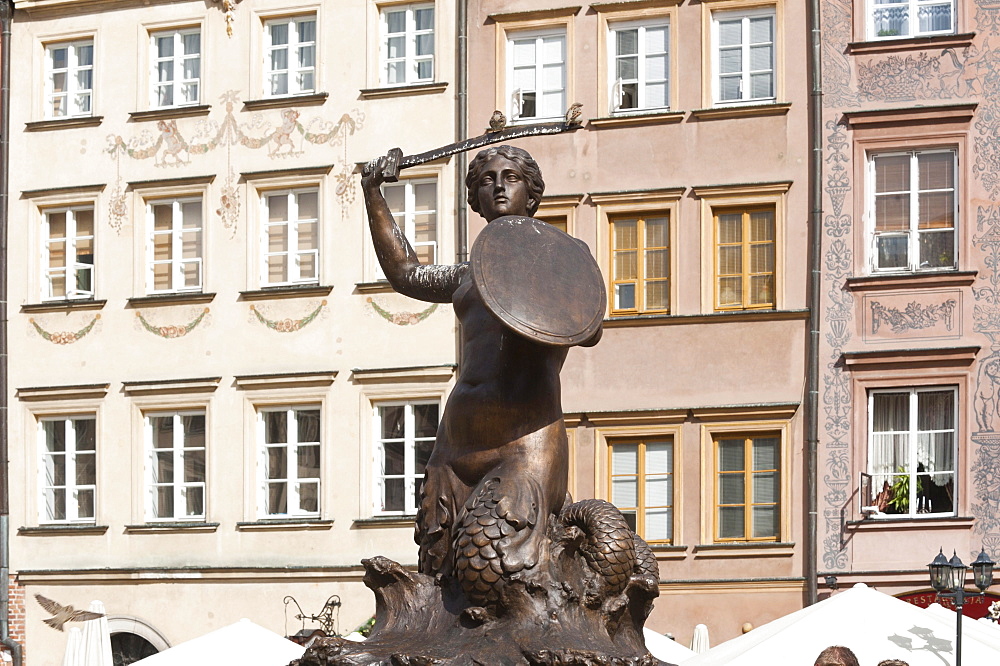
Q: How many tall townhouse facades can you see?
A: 3